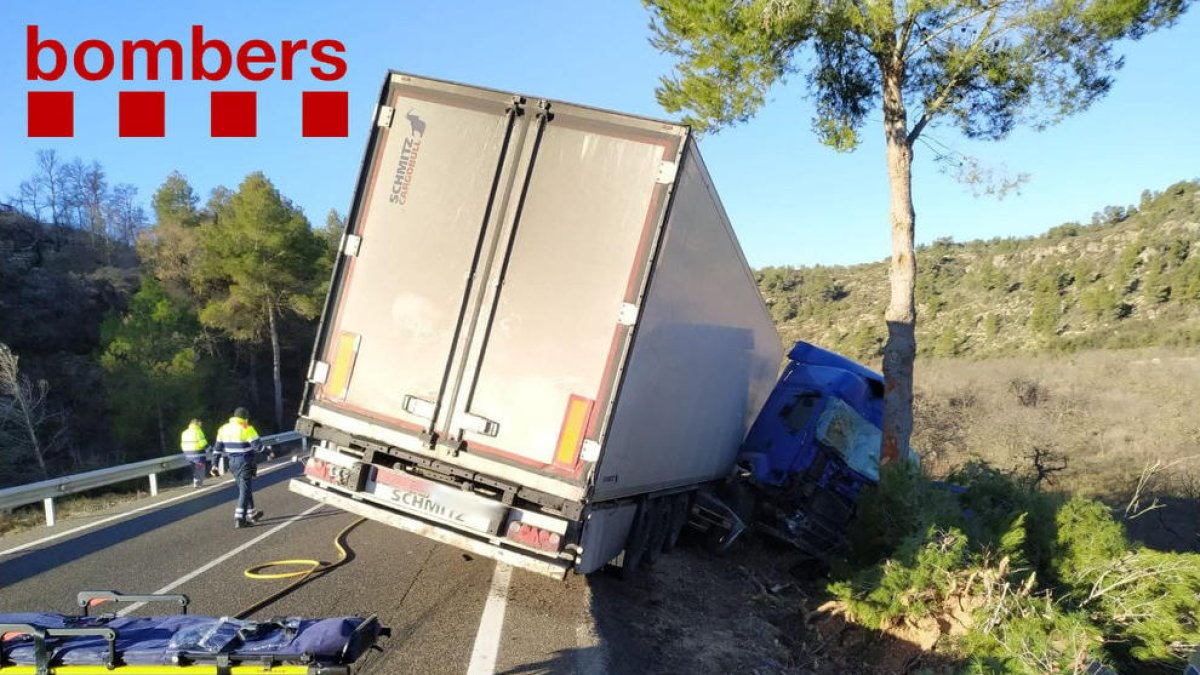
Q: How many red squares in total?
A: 4